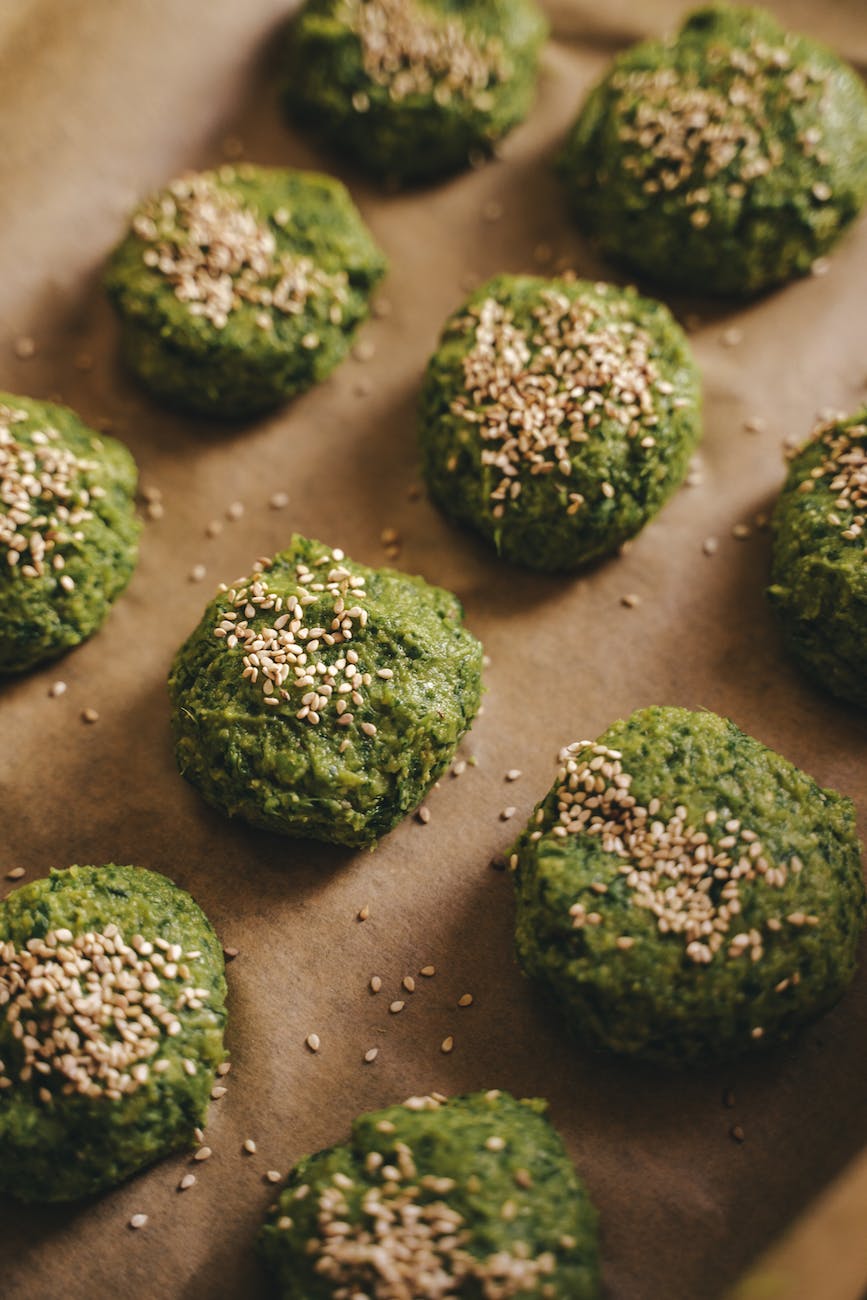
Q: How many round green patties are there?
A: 10